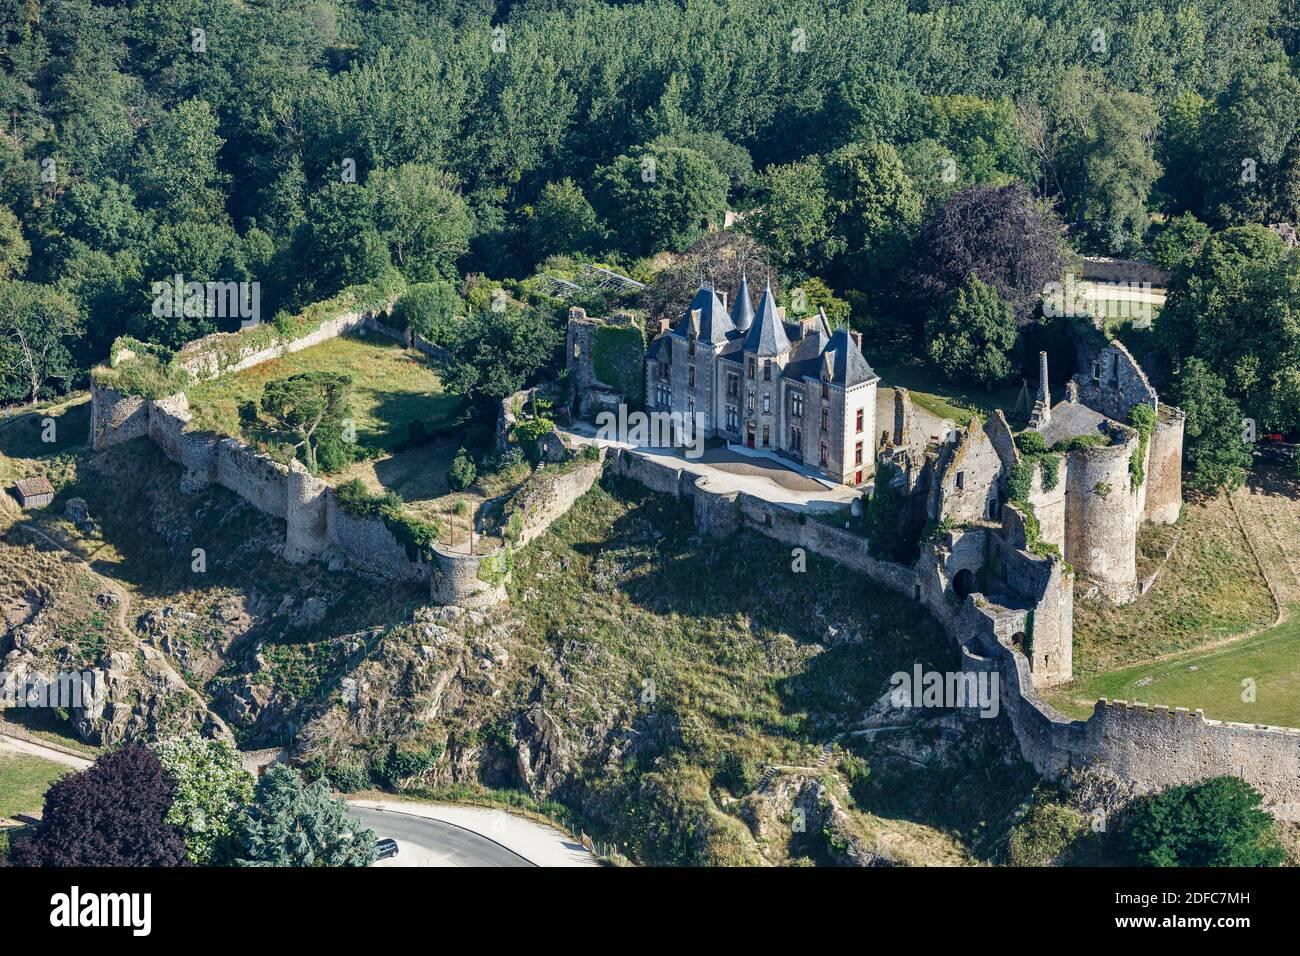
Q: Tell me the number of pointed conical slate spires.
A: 2